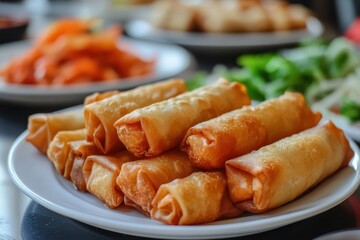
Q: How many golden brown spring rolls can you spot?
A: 11